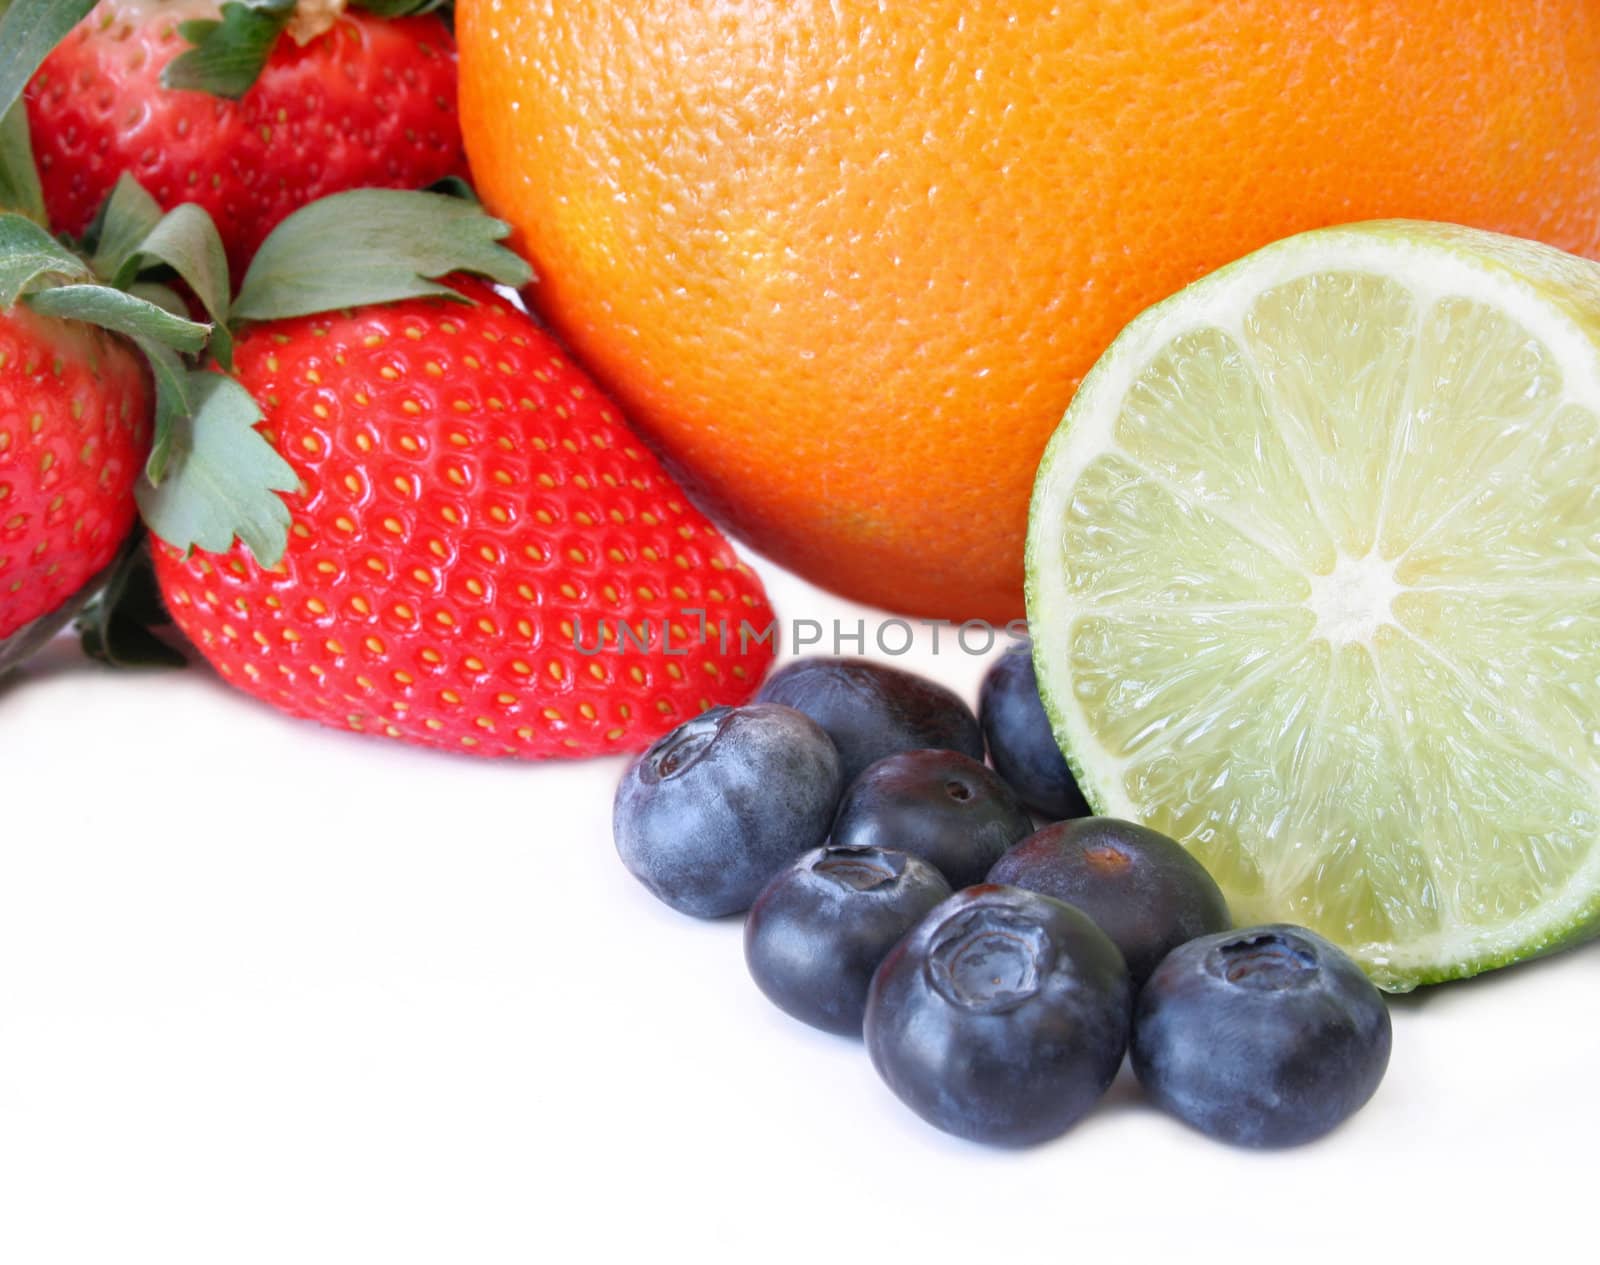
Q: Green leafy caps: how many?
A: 3